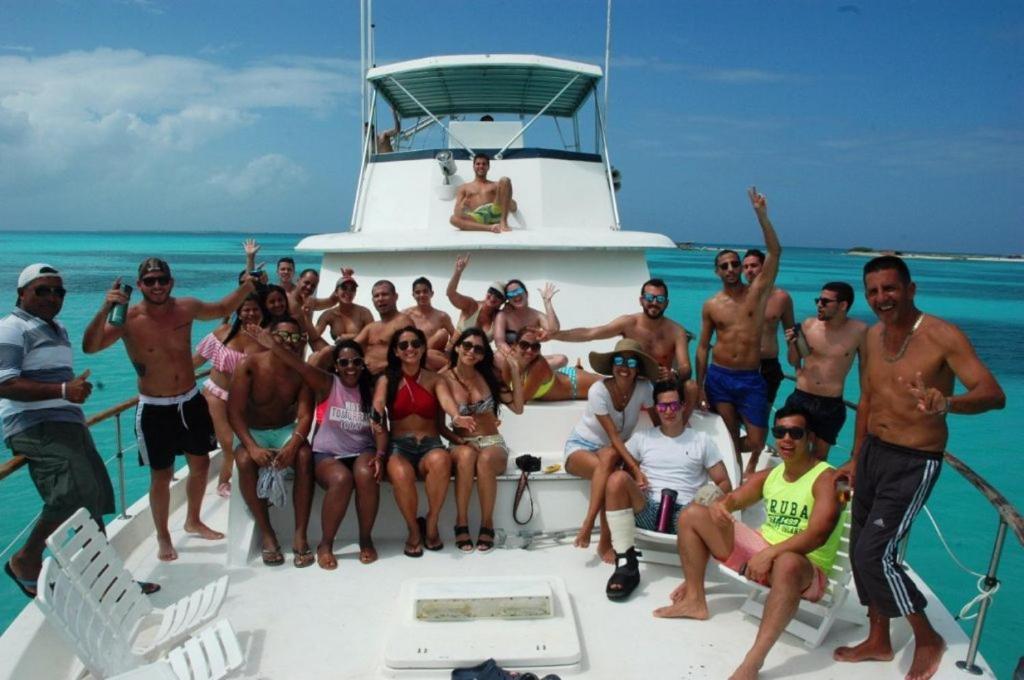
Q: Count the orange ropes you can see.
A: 0